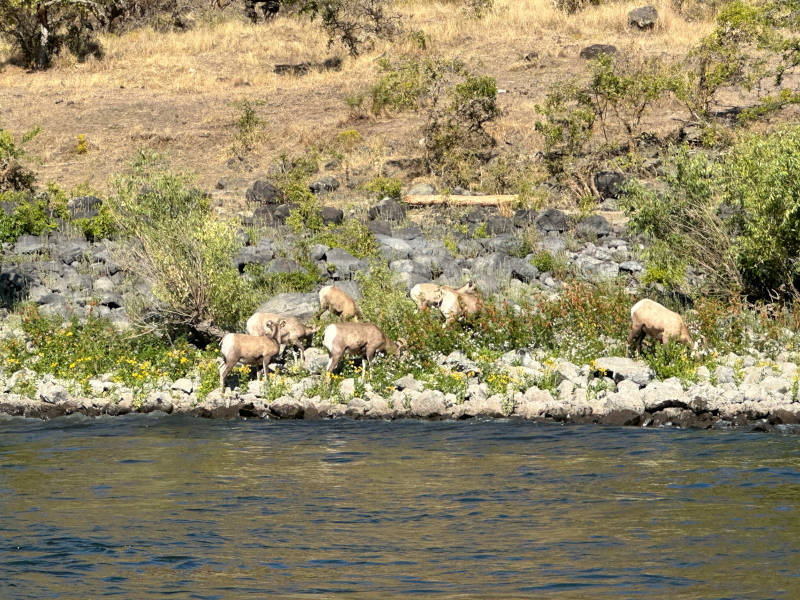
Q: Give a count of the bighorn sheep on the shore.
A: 7